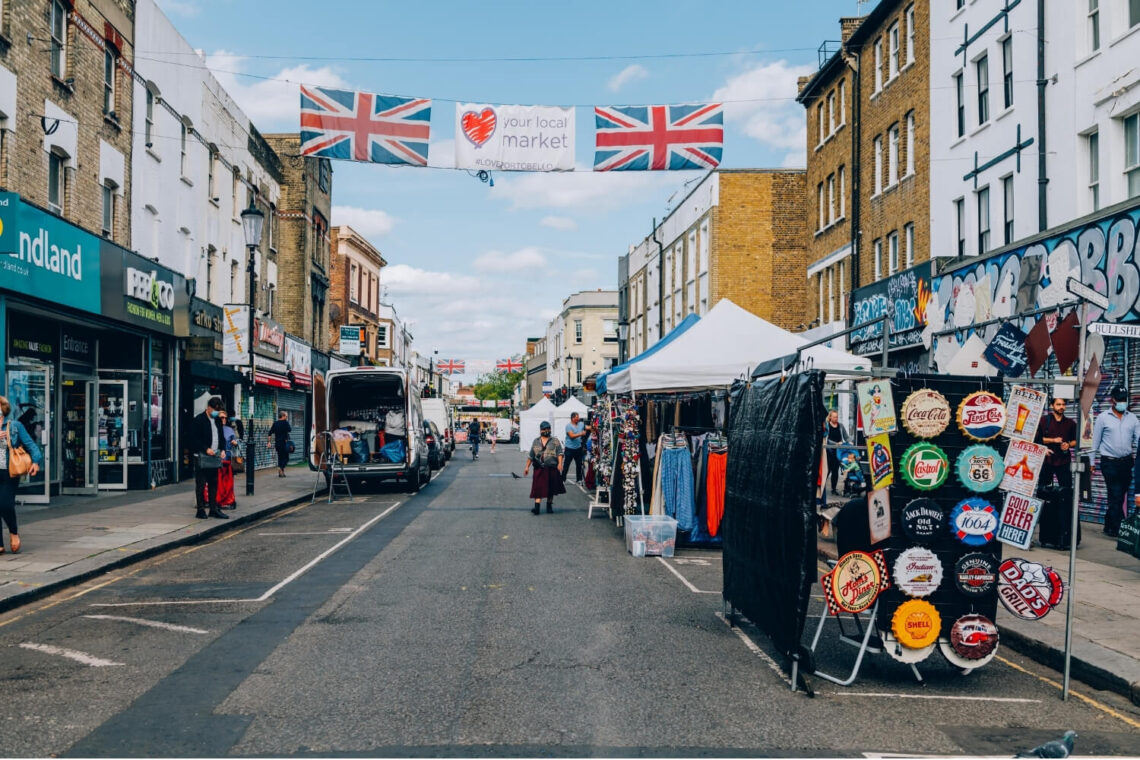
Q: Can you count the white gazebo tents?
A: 3